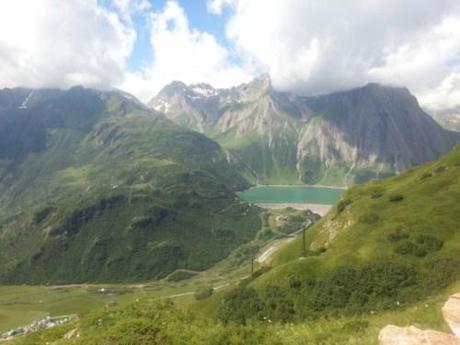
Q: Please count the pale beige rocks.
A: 2